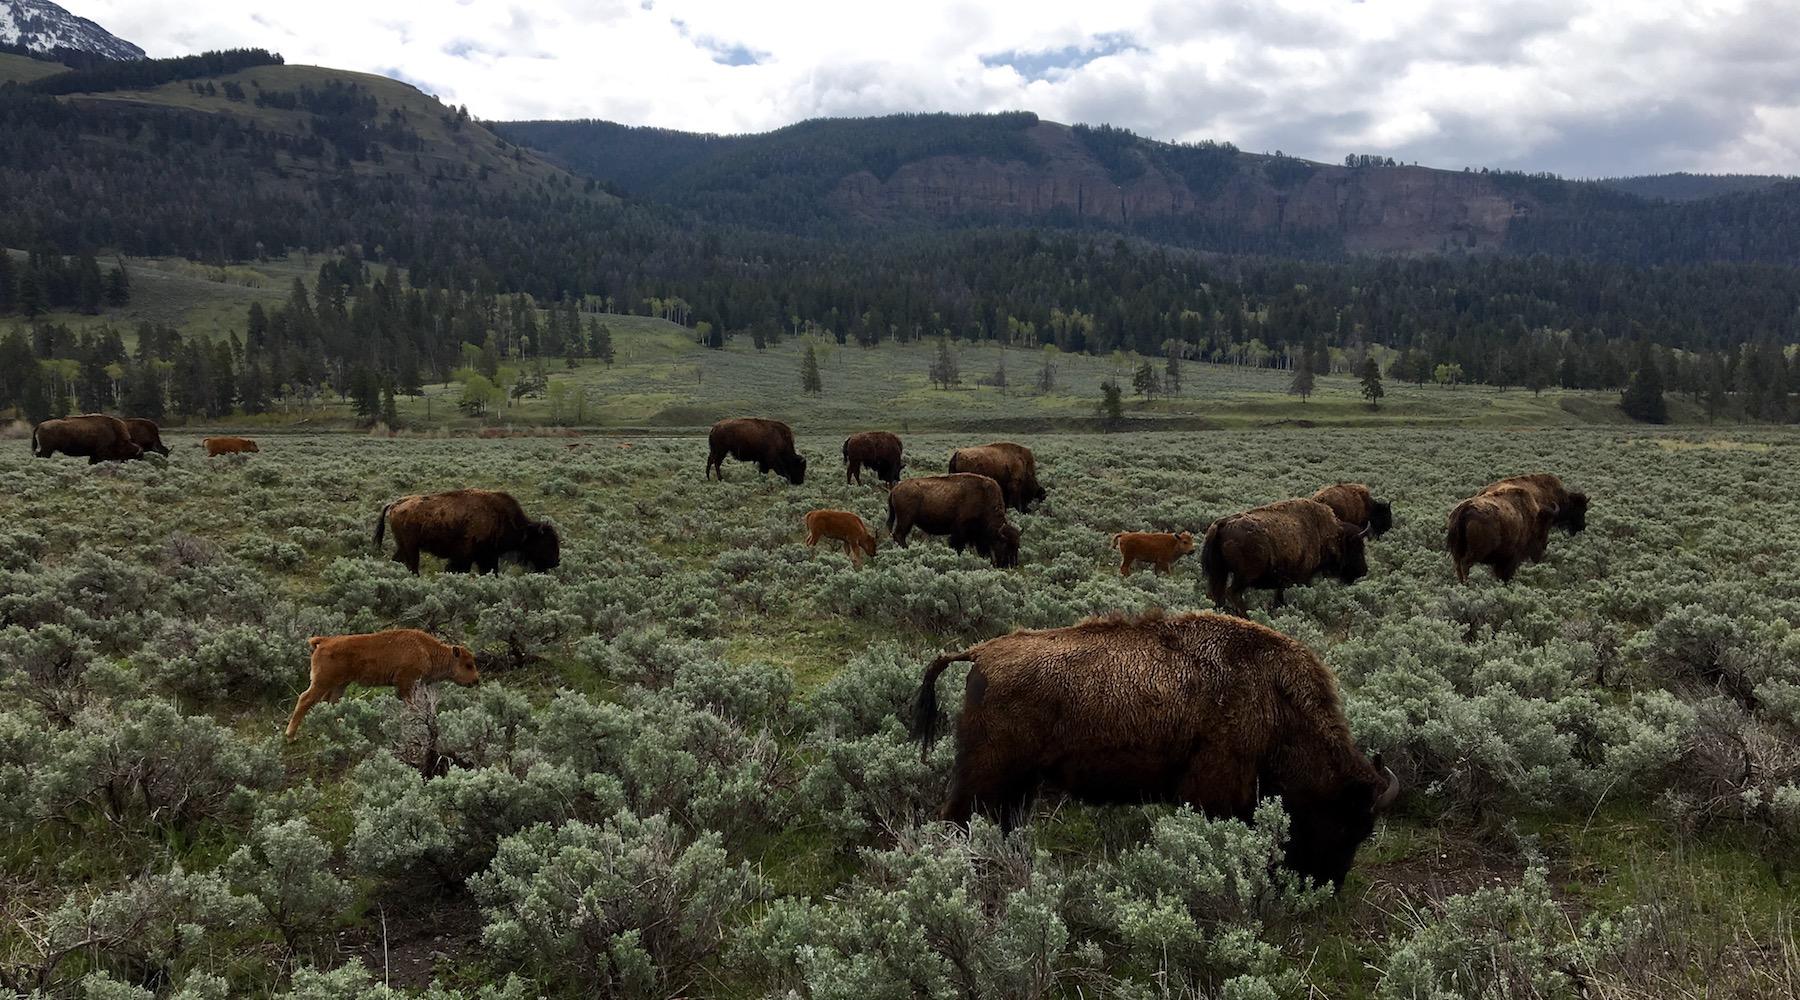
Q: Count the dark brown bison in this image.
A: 12